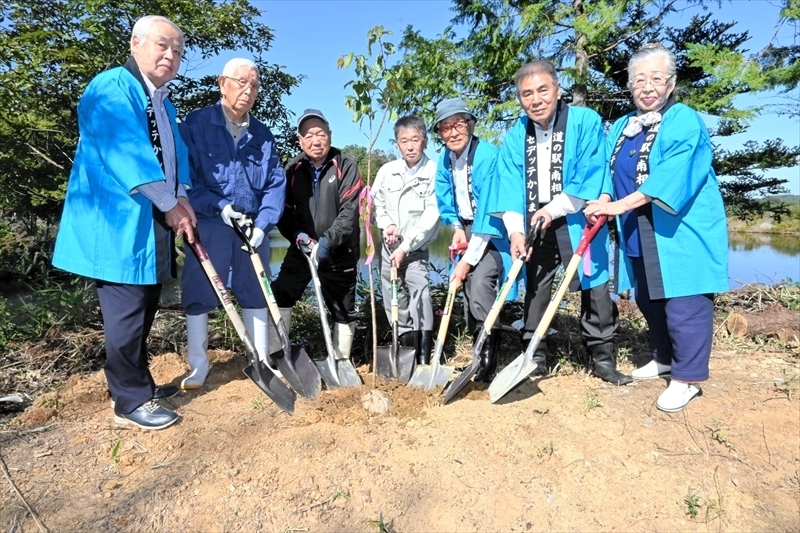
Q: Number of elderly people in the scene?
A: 7